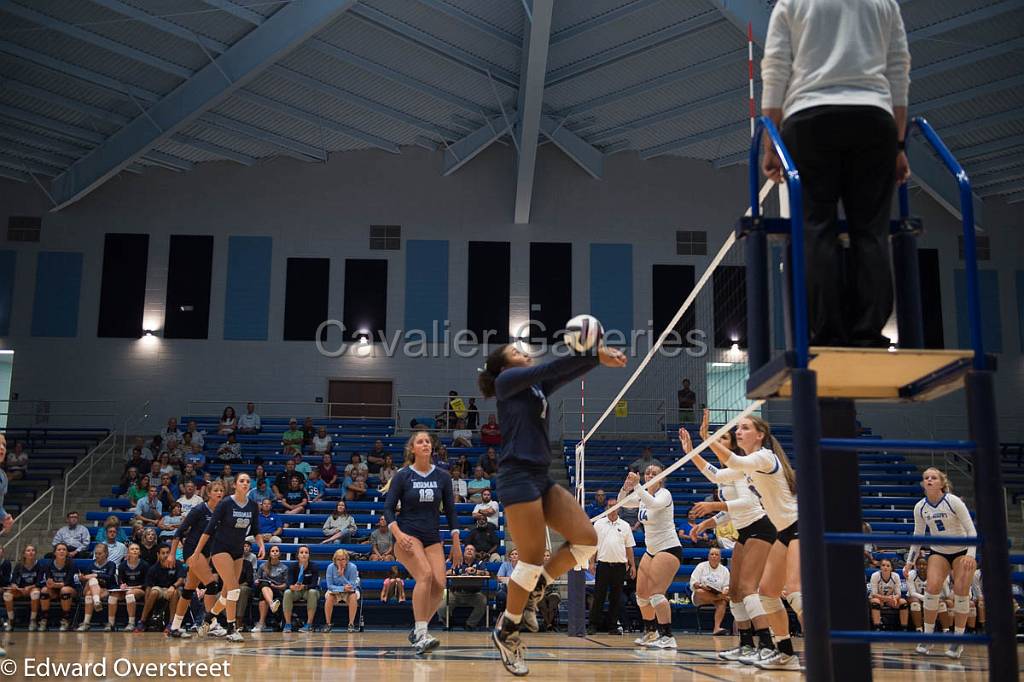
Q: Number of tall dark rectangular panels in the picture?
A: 9